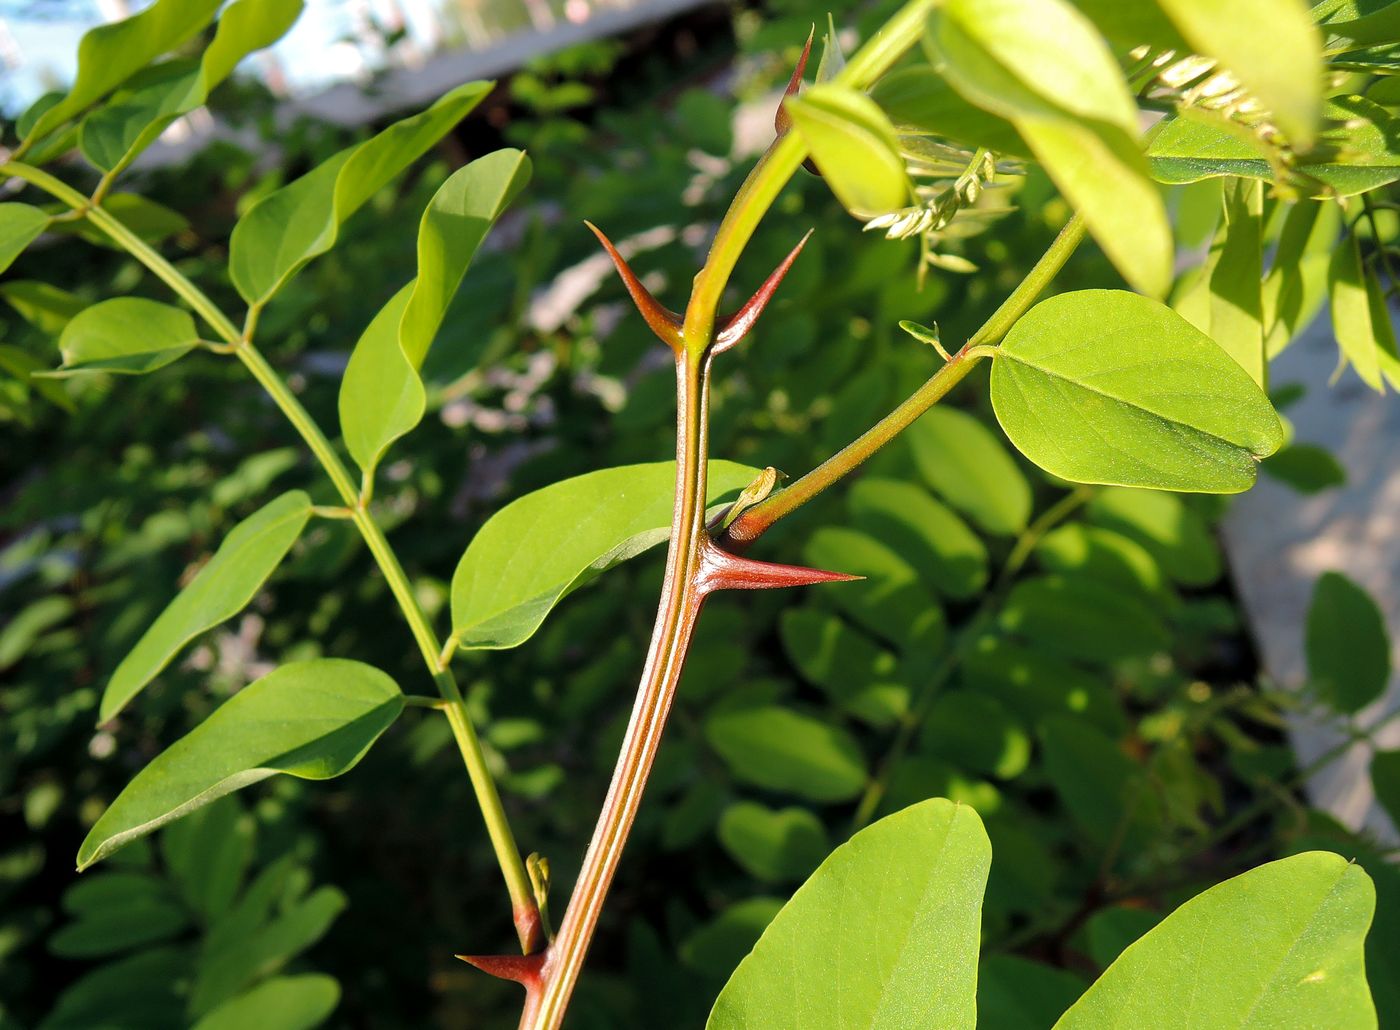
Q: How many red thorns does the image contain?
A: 5